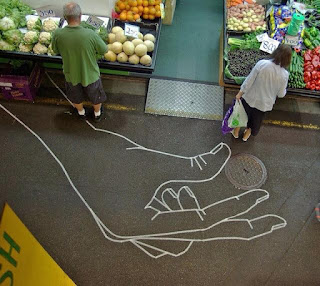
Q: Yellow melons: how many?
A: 15